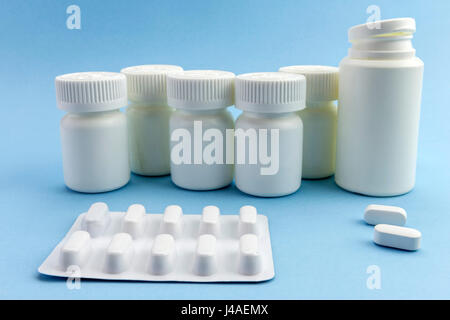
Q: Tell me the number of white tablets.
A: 12